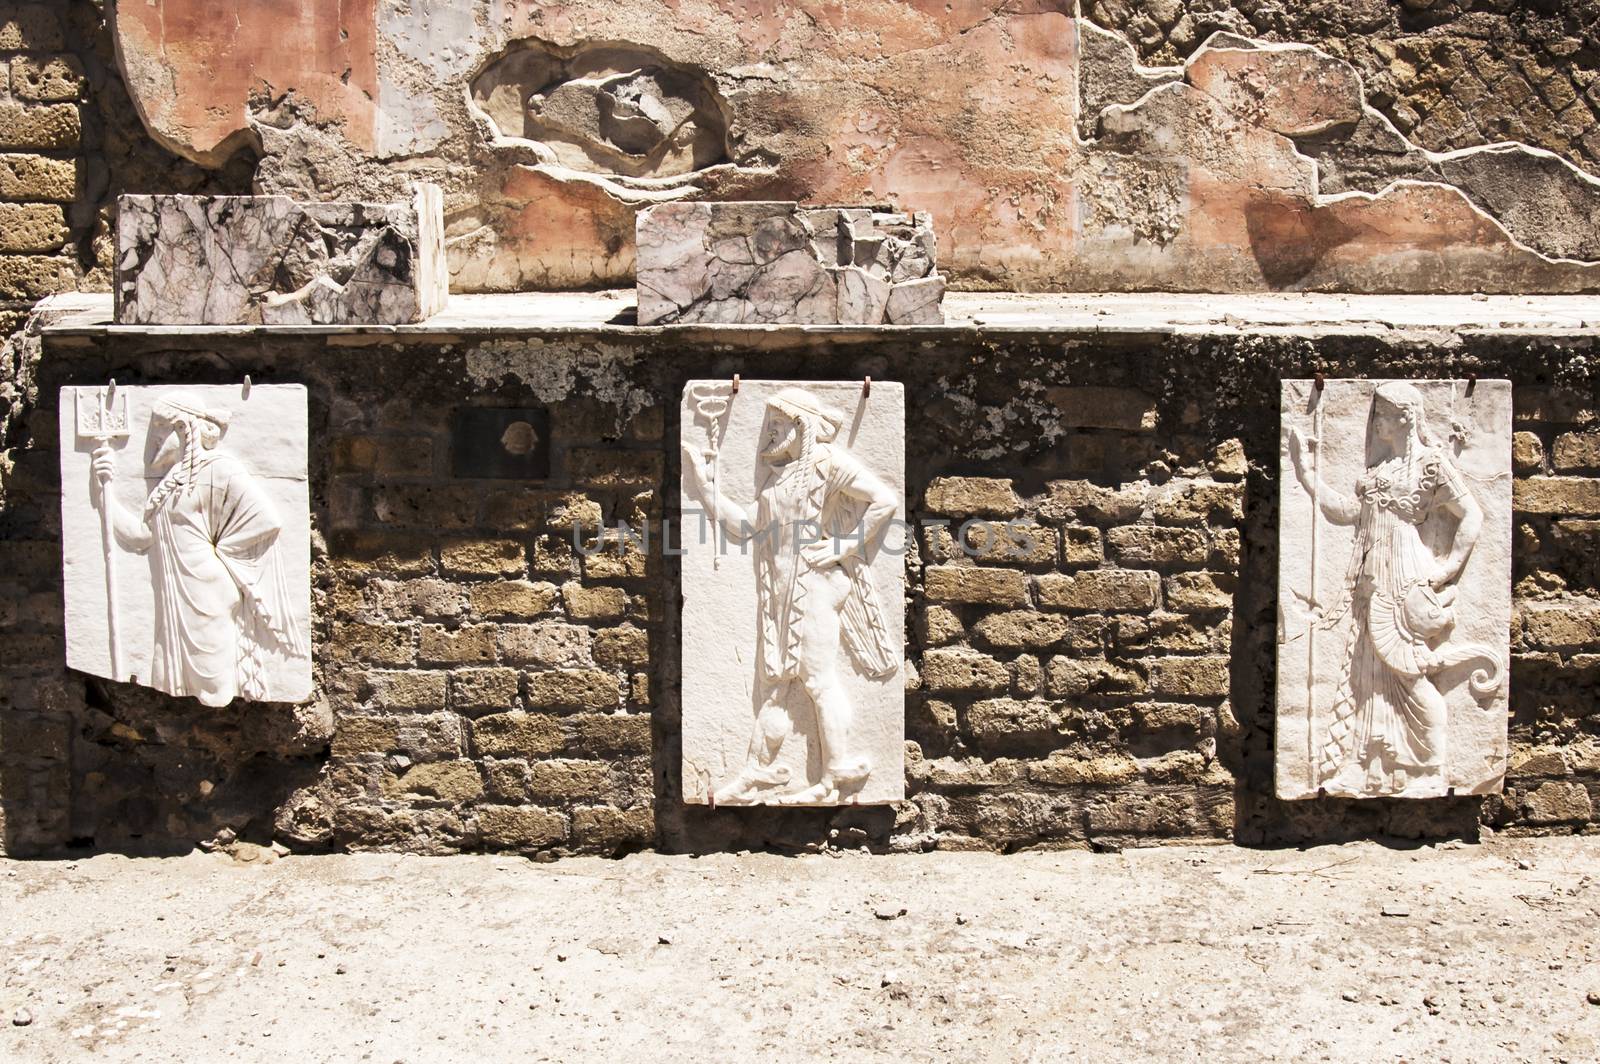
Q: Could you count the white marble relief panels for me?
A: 3